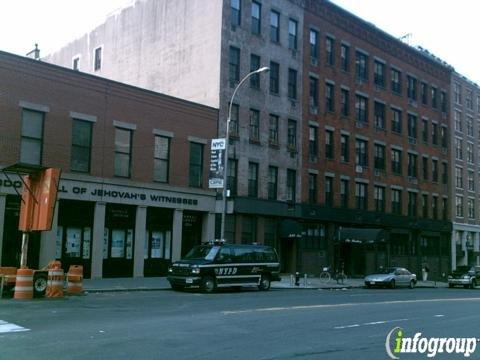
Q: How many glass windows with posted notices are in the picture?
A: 3